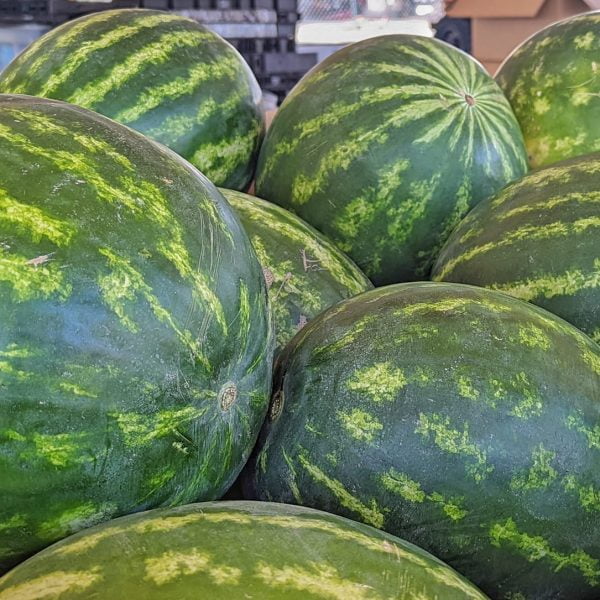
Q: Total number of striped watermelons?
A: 8